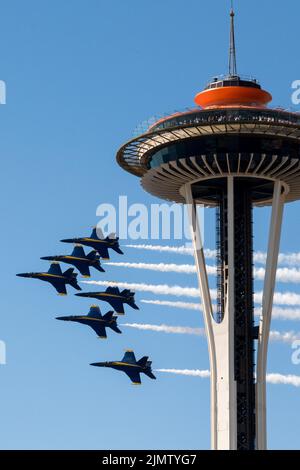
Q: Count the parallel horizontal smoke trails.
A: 6